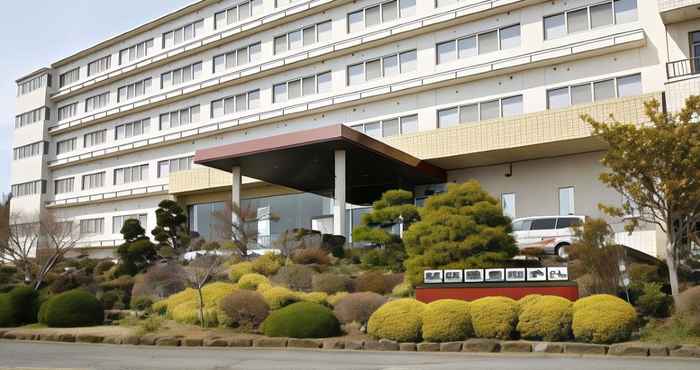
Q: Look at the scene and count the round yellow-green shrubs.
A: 5